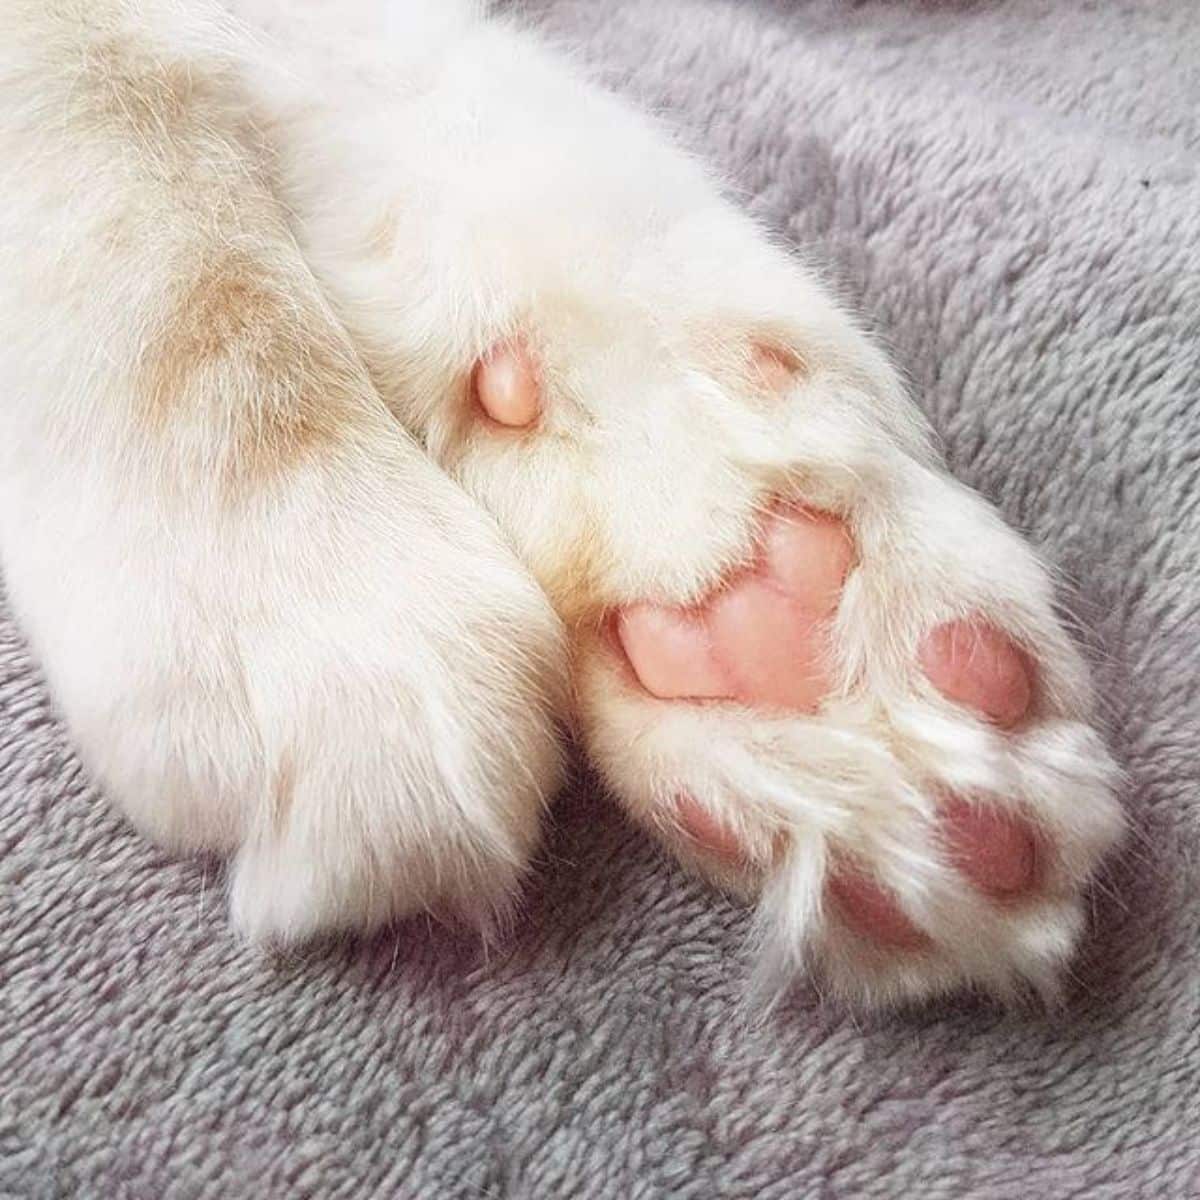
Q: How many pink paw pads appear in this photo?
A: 7